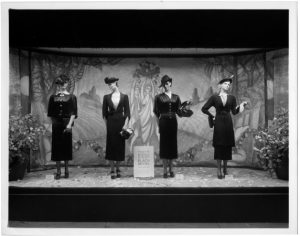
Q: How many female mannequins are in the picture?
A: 4